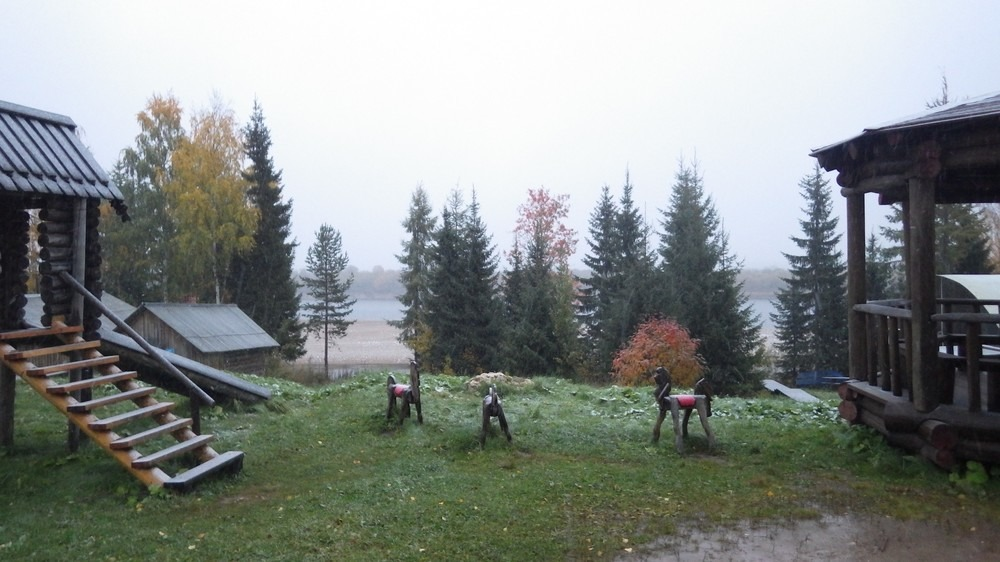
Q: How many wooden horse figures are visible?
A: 3